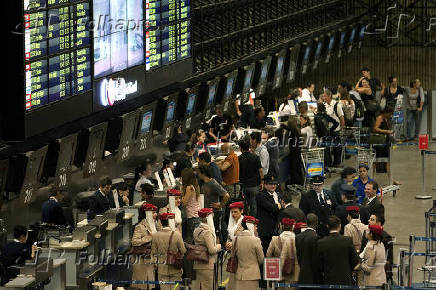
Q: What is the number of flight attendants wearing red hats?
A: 10